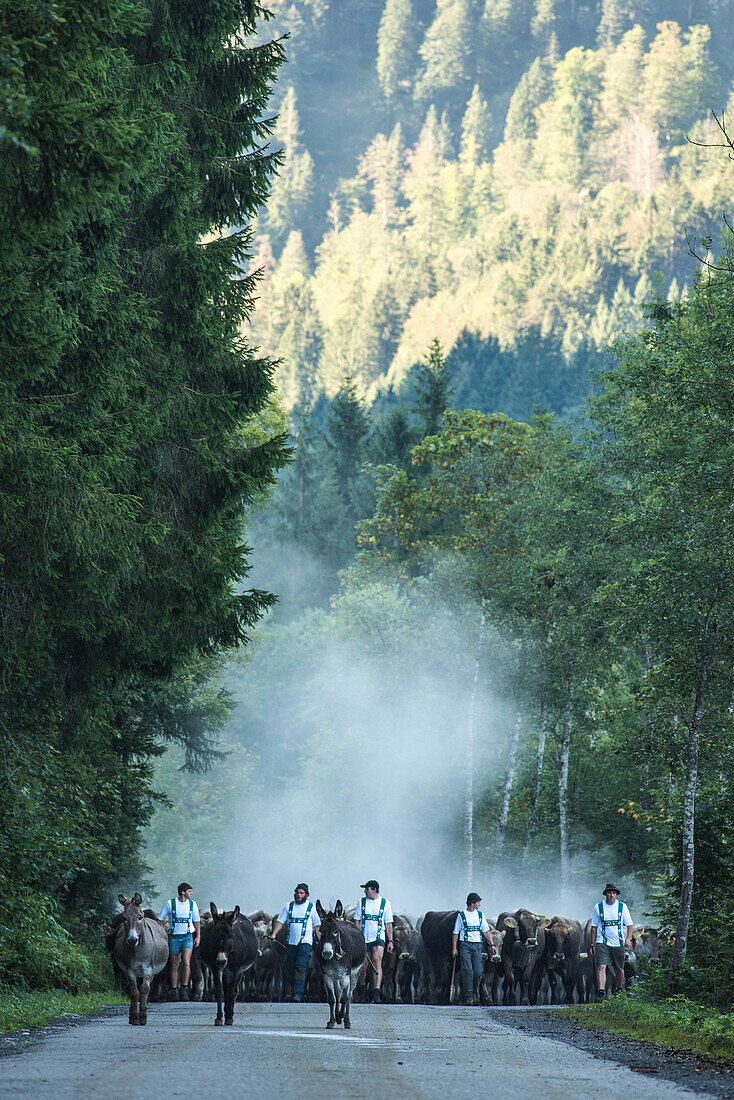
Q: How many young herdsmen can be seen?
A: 5